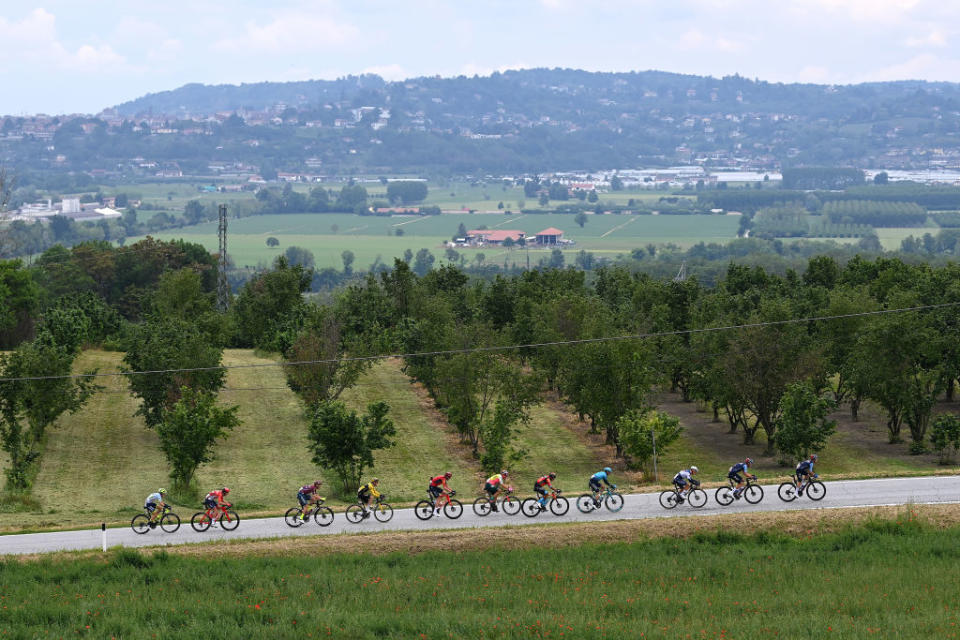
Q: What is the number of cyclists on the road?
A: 11